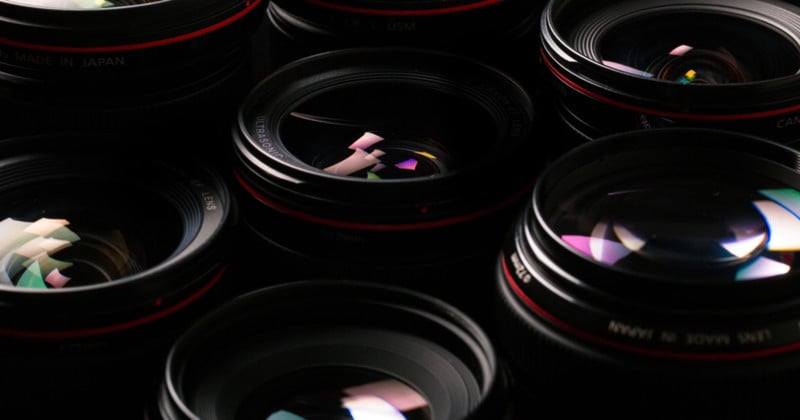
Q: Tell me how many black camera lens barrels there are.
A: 7